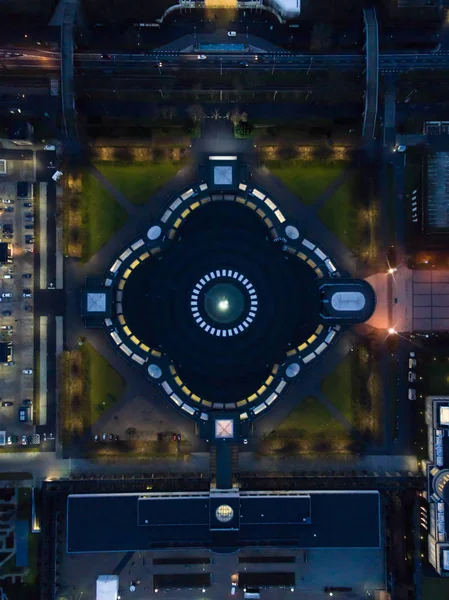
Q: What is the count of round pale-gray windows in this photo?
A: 4